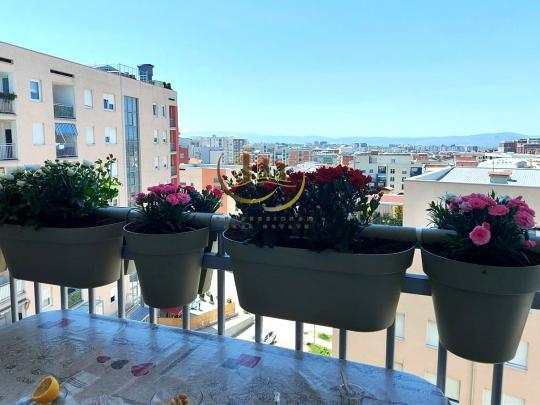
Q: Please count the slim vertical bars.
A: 14